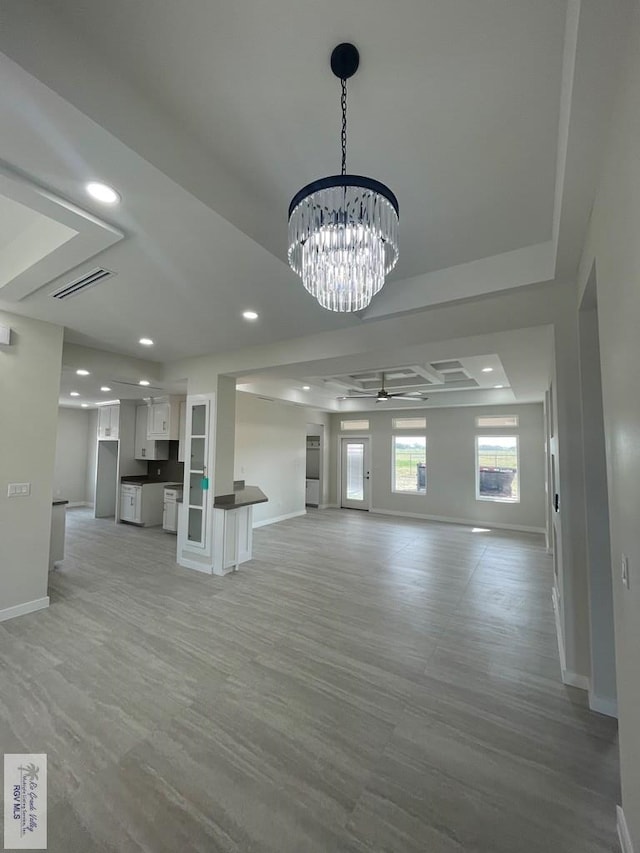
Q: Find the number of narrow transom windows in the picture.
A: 3